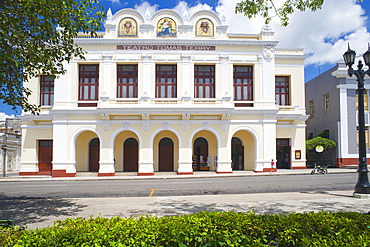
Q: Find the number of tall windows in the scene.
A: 7